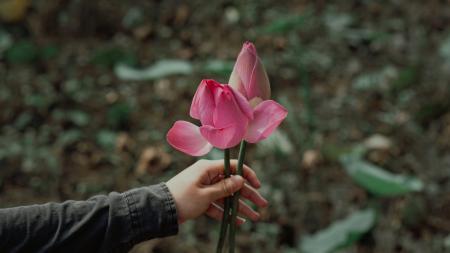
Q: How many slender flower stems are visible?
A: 2